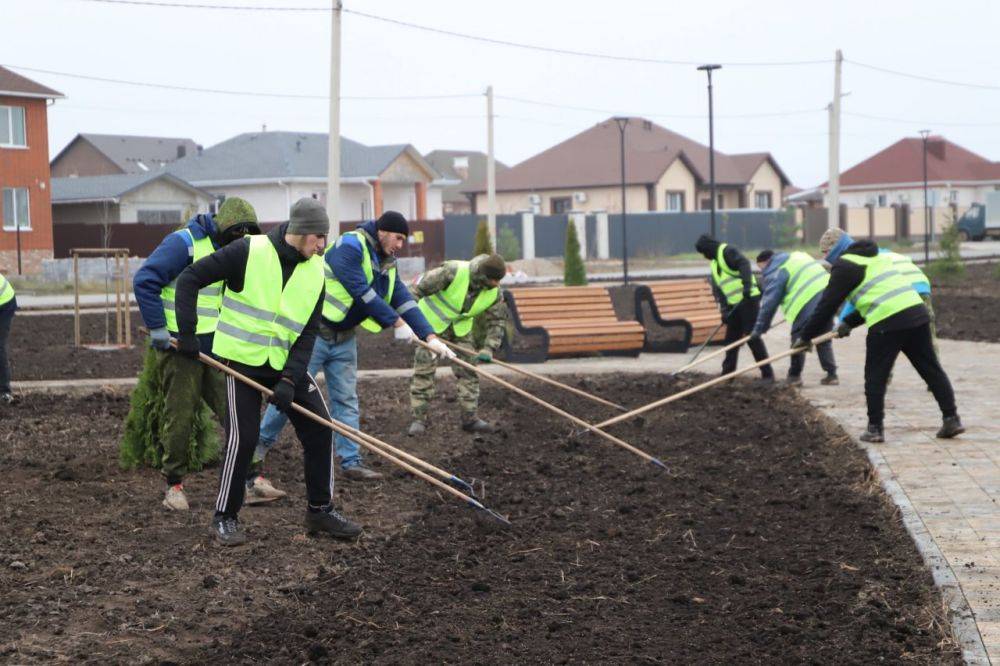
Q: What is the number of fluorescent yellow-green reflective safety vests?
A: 9